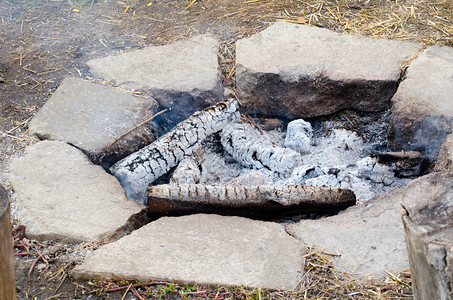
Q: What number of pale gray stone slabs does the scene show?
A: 7